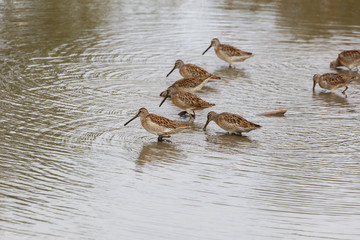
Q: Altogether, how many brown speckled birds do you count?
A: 8